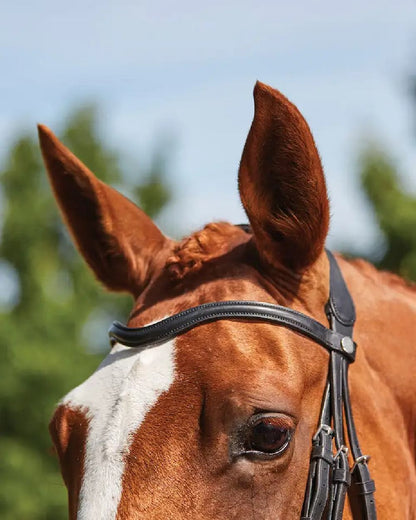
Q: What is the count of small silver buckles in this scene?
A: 3